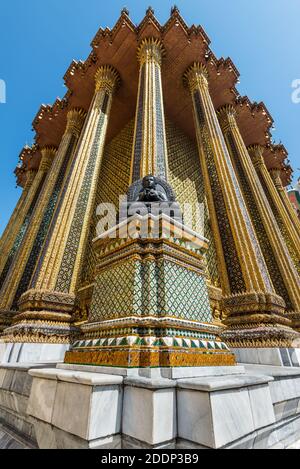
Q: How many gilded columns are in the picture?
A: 9